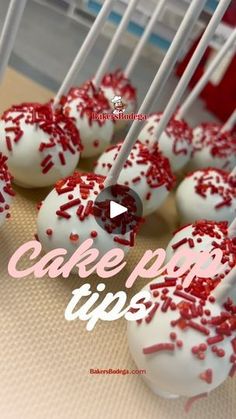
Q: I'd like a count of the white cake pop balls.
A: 11